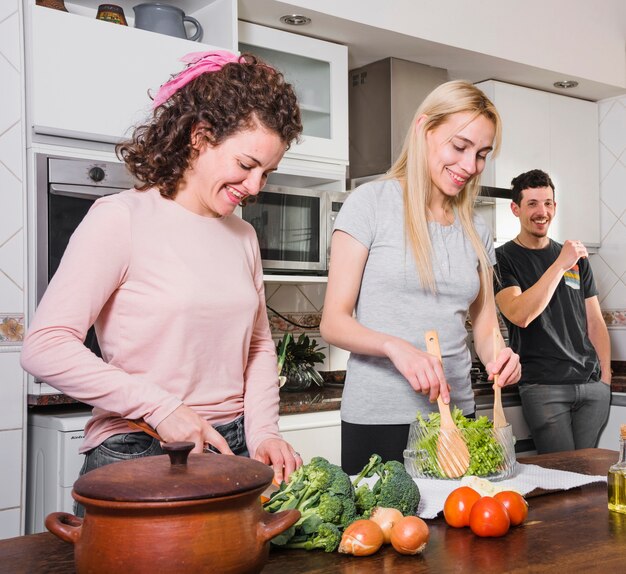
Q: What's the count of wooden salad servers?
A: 2